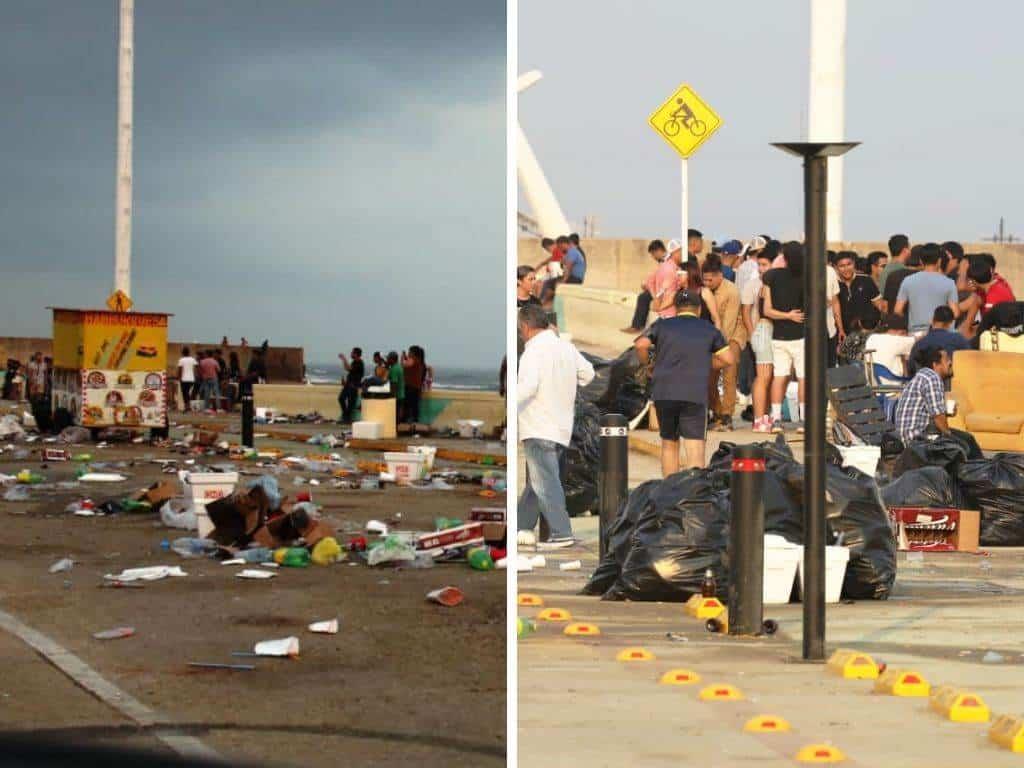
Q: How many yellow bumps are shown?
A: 13